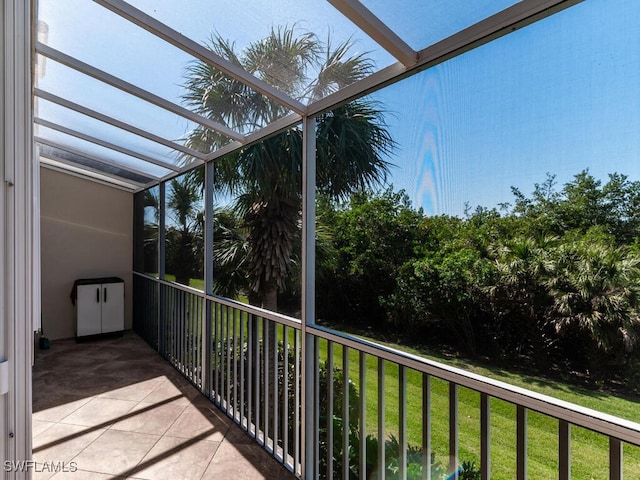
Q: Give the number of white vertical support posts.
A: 3